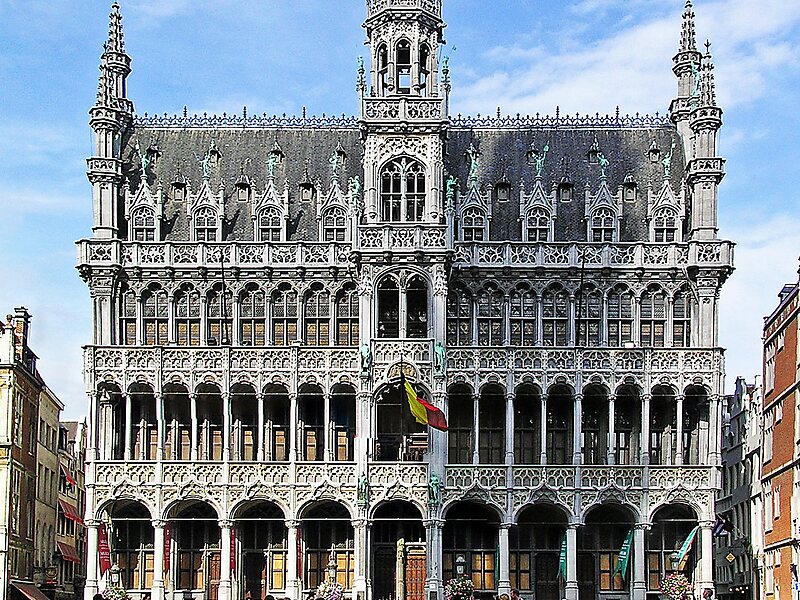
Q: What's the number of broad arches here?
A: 9